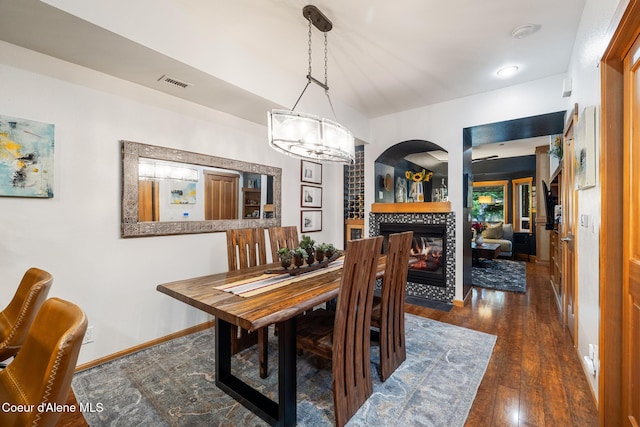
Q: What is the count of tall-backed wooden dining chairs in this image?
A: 4